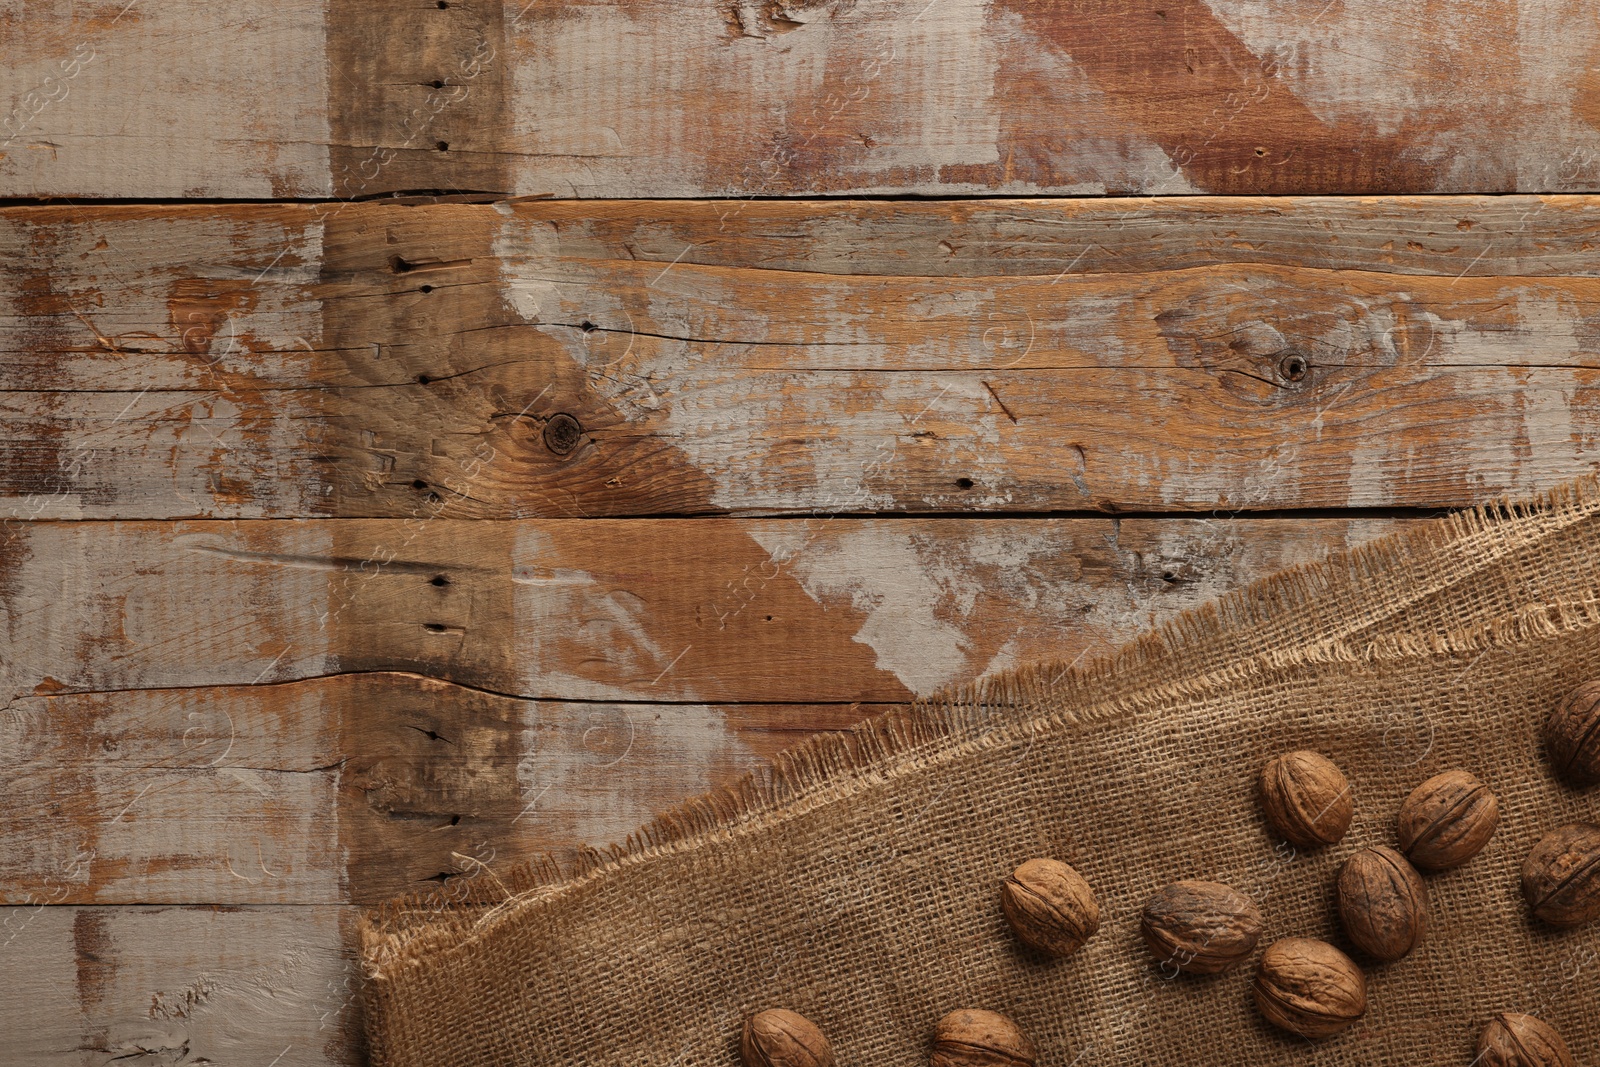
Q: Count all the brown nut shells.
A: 11